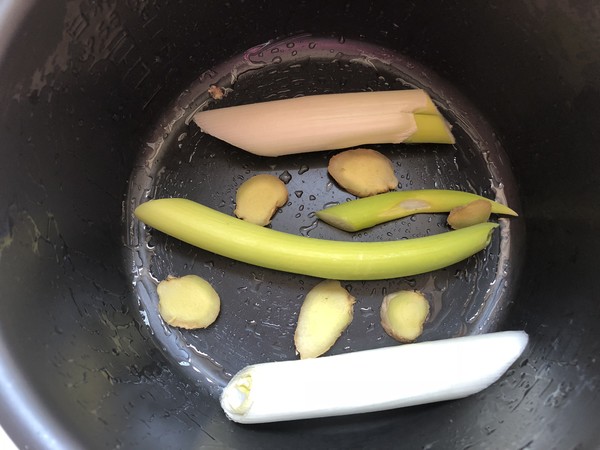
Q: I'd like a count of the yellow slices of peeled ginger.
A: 6